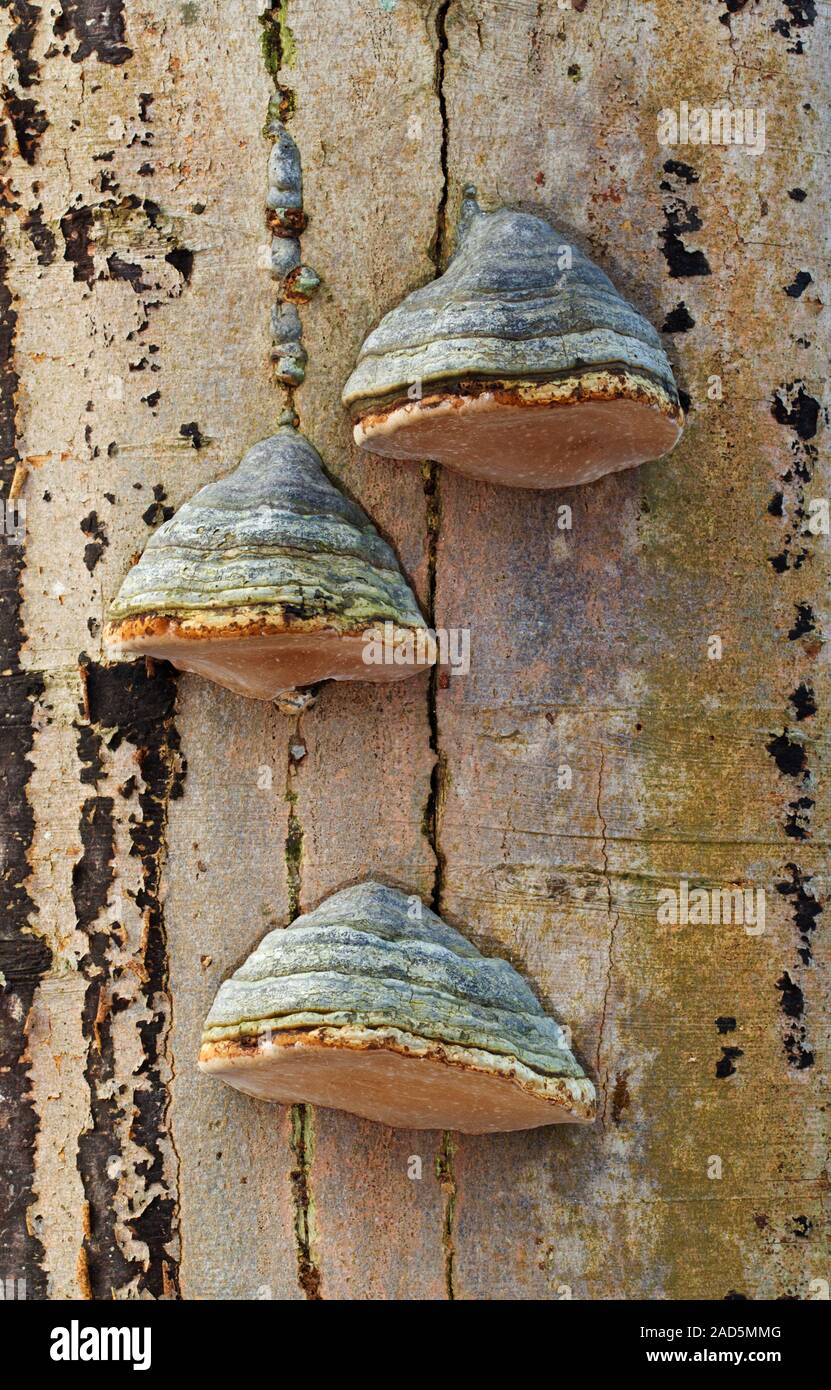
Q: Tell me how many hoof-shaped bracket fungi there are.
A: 3